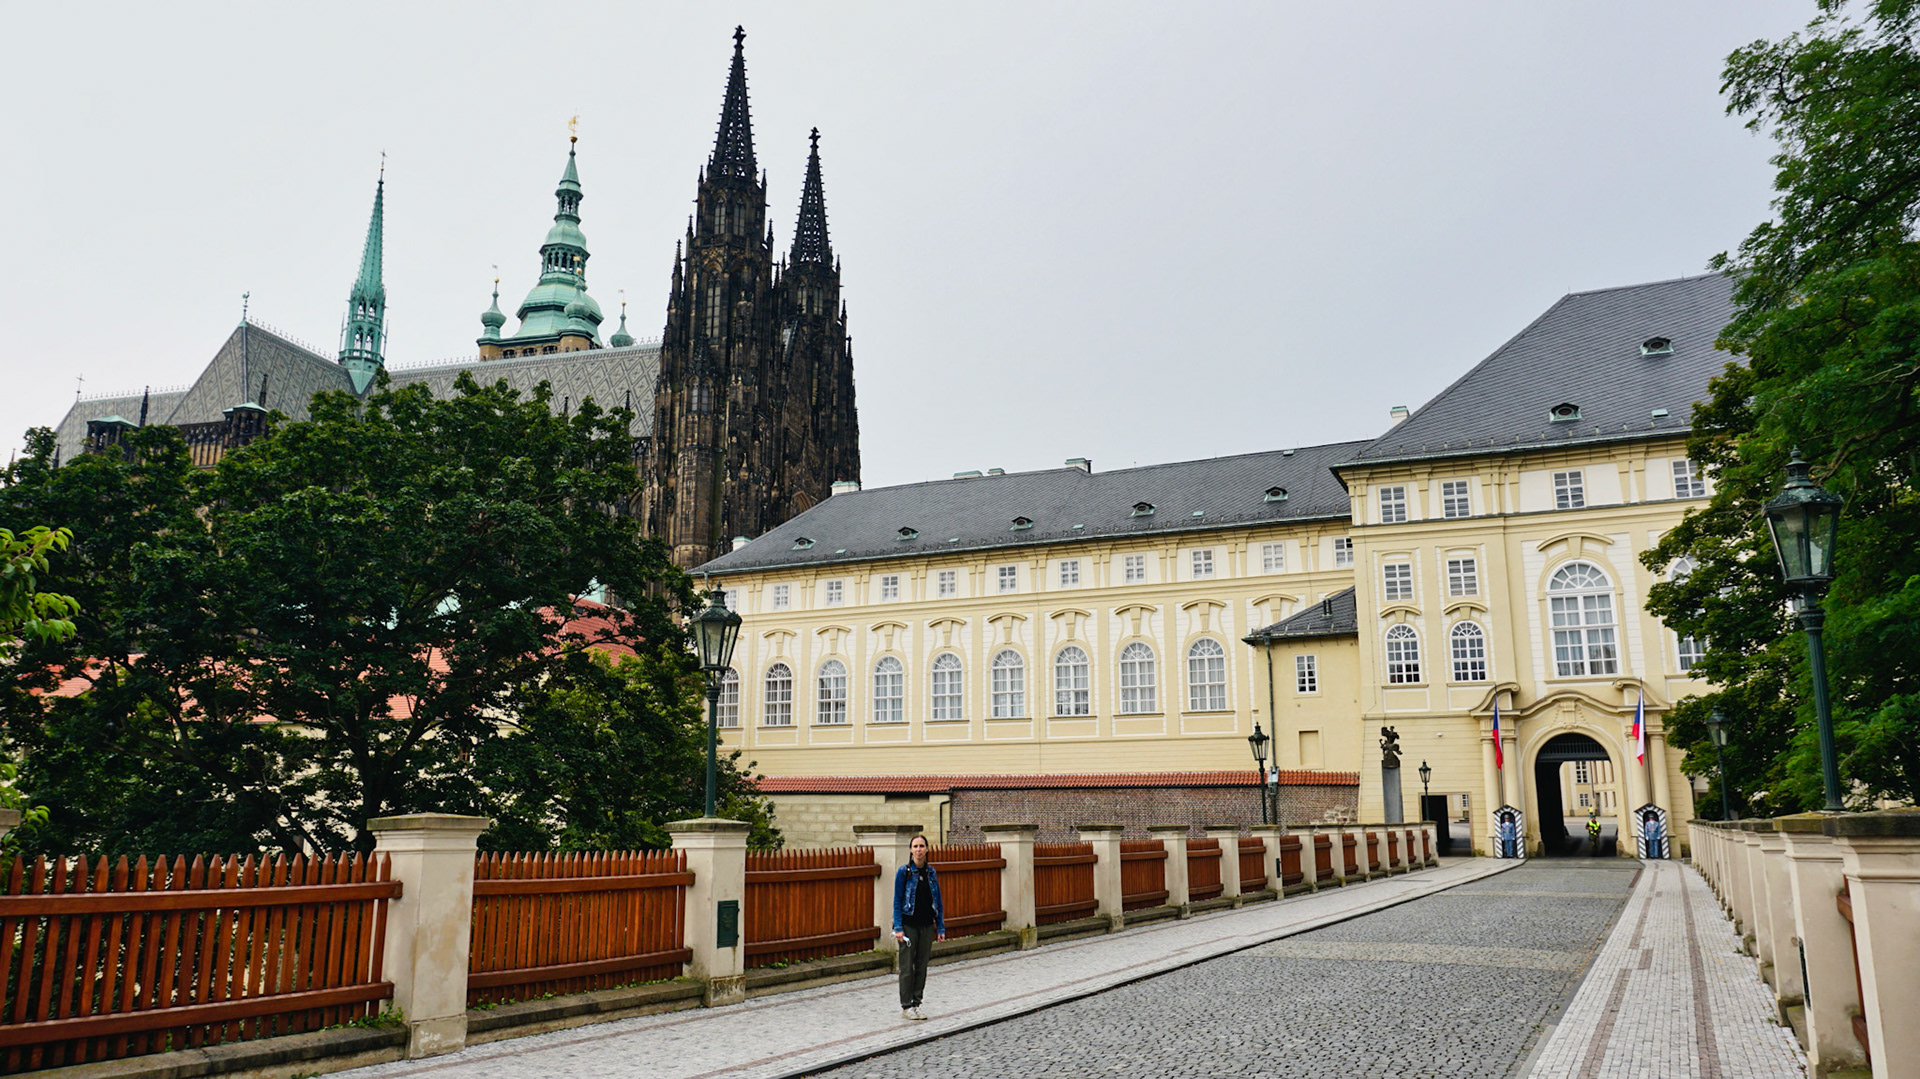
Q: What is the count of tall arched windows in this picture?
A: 13